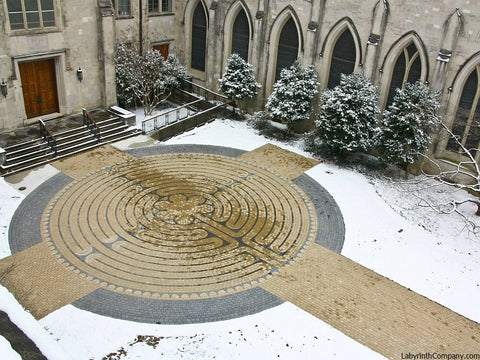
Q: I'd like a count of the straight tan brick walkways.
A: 4